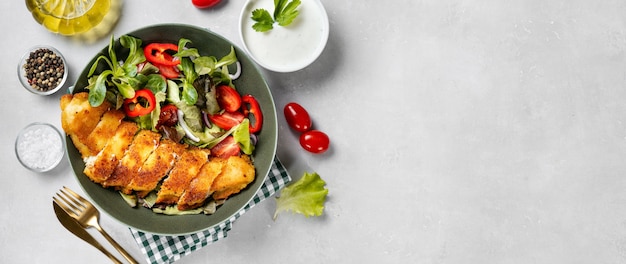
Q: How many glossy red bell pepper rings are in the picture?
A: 3